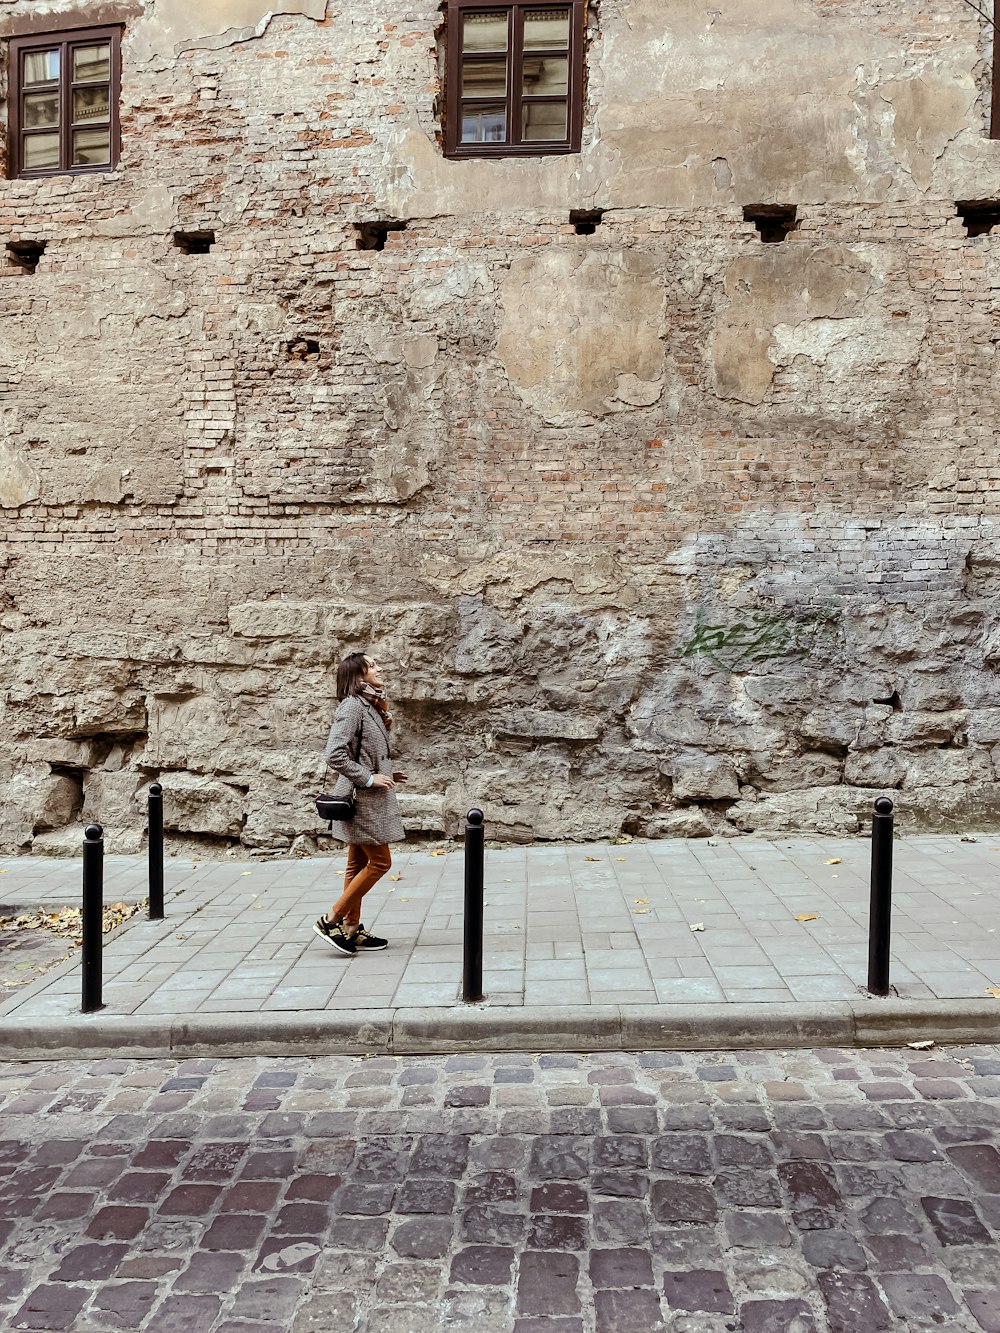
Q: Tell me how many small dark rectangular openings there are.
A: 6